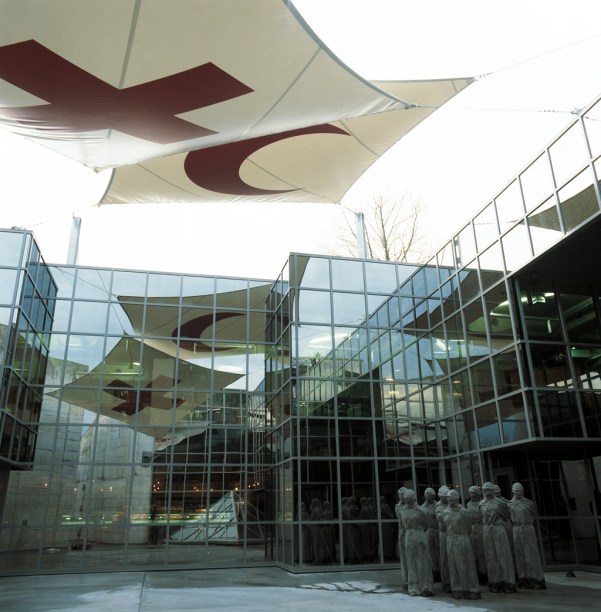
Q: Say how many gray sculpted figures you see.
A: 9